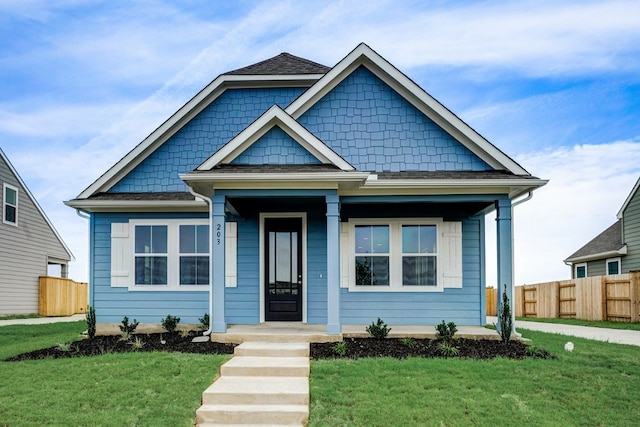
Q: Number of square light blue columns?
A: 3